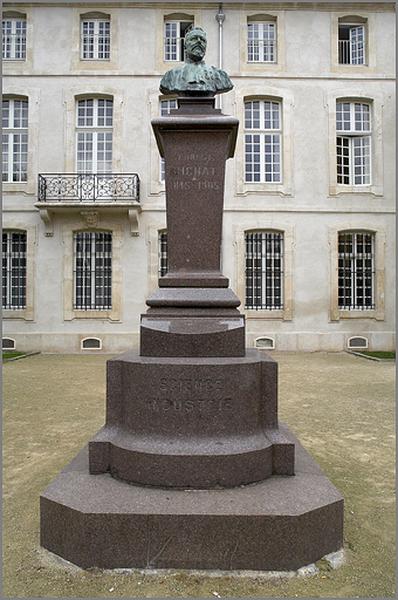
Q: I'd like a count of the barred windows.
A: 5